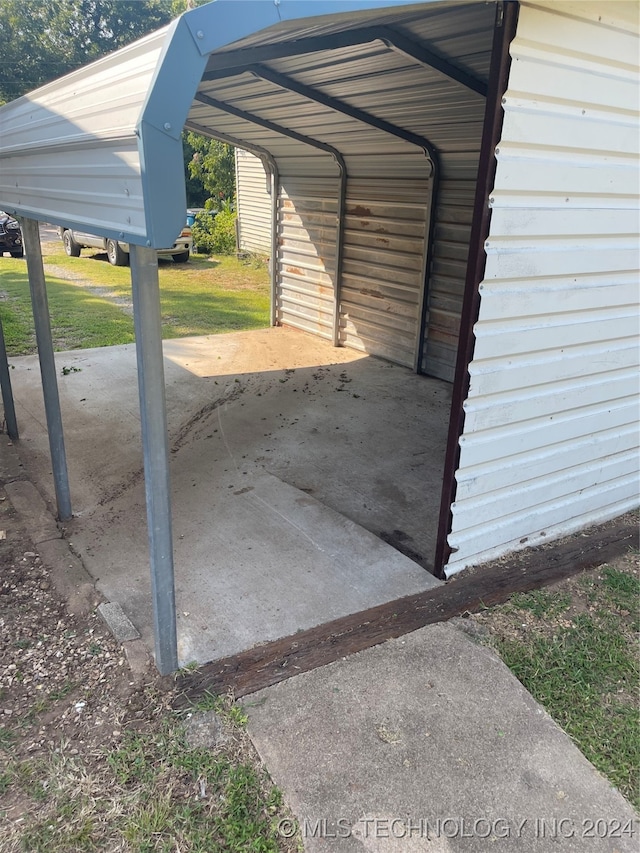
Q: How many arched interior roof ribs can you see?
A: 4